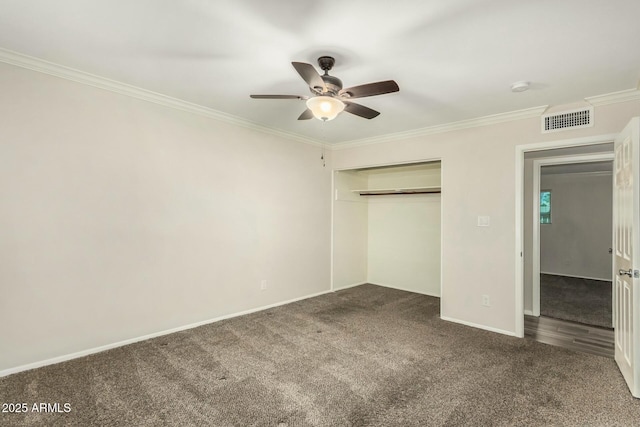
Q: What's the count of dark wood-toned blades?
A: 5